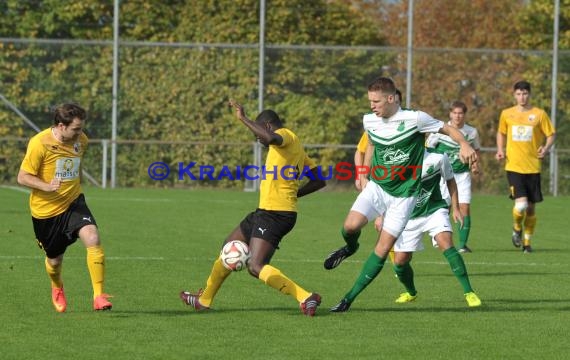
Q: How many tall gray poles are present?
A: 4